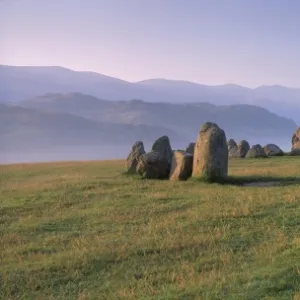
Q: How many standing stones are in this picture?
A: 11